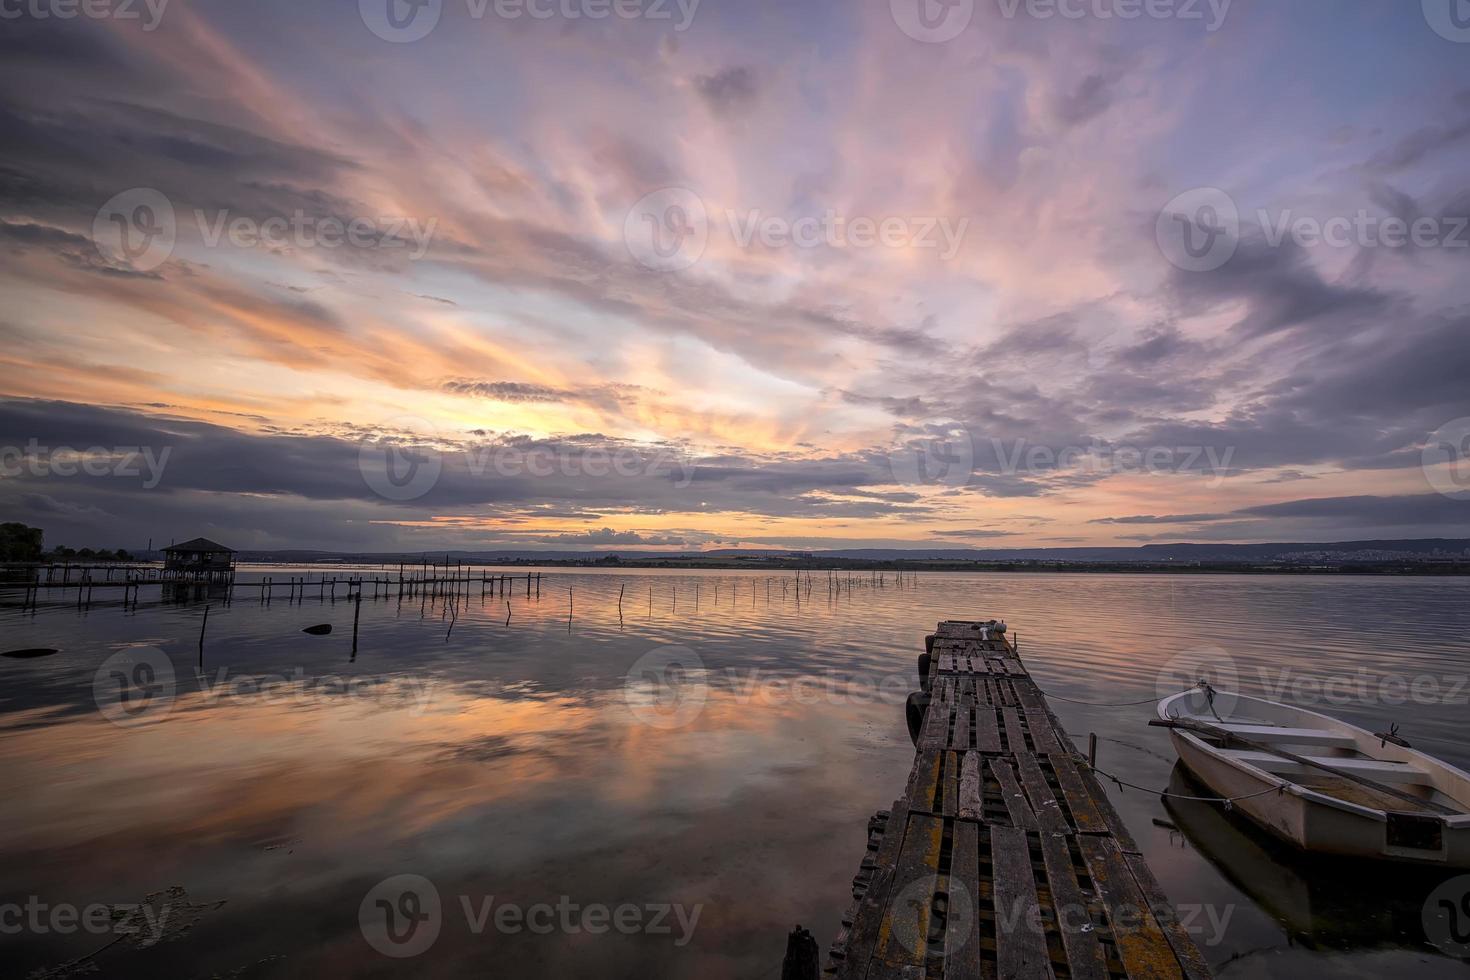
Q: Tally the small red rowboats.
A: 0